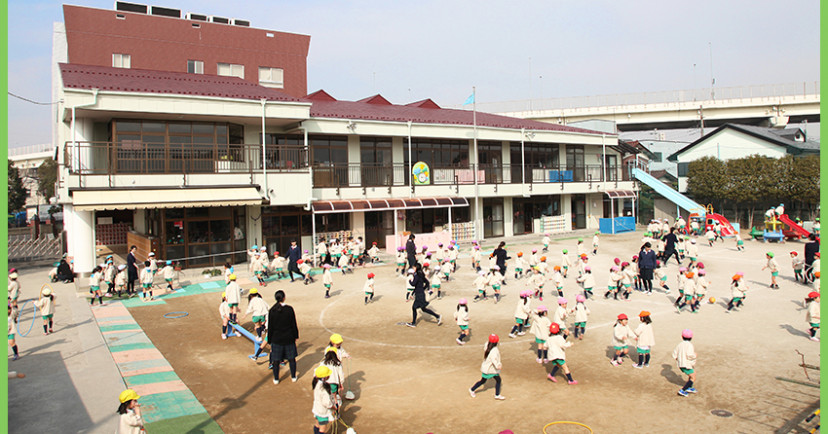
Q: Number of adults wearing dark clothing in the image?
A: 10